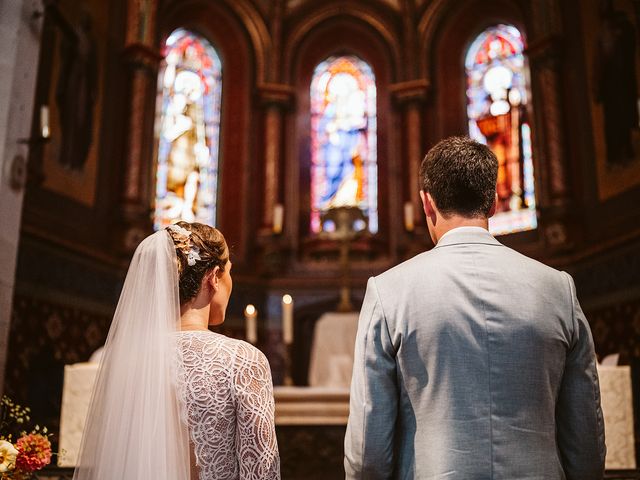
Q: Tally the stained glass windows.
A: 3